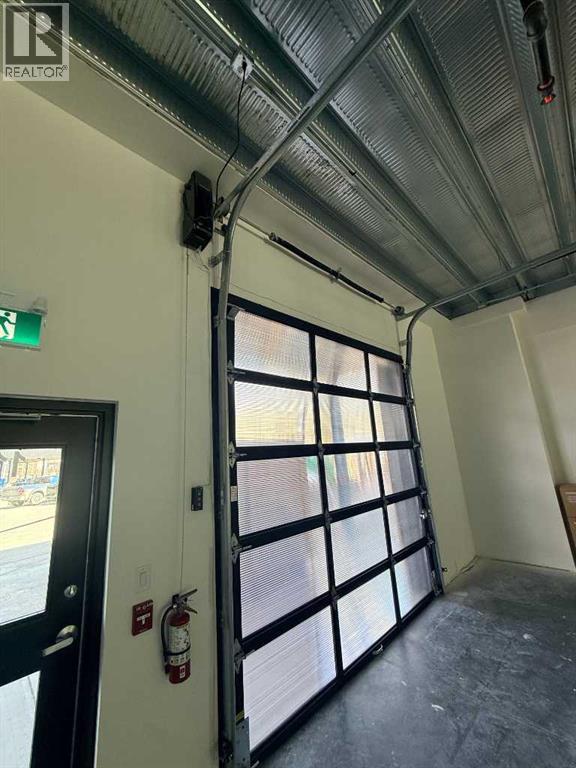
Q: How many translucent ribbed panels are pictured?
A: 15